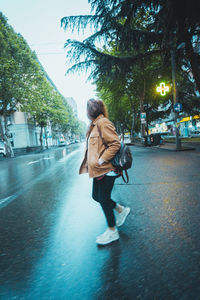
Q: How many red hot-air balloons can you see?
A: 0